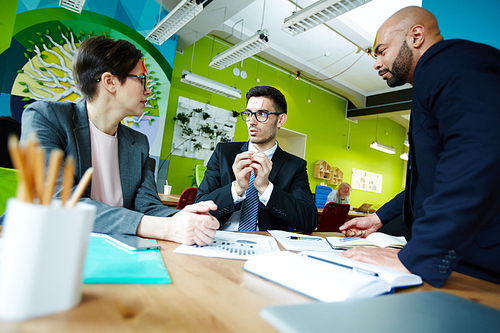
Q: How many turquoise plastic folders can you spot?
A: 1